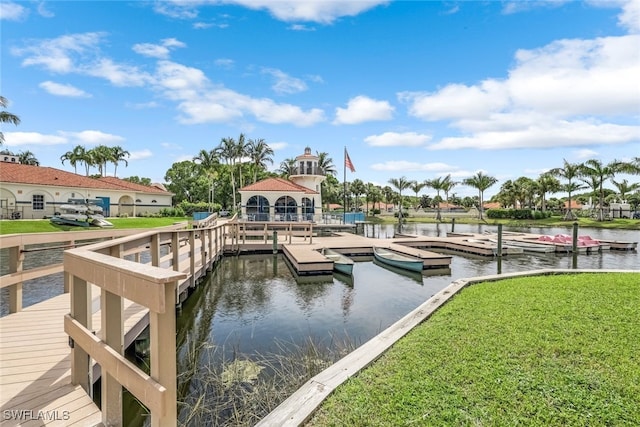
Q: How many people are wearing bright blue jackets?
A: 0